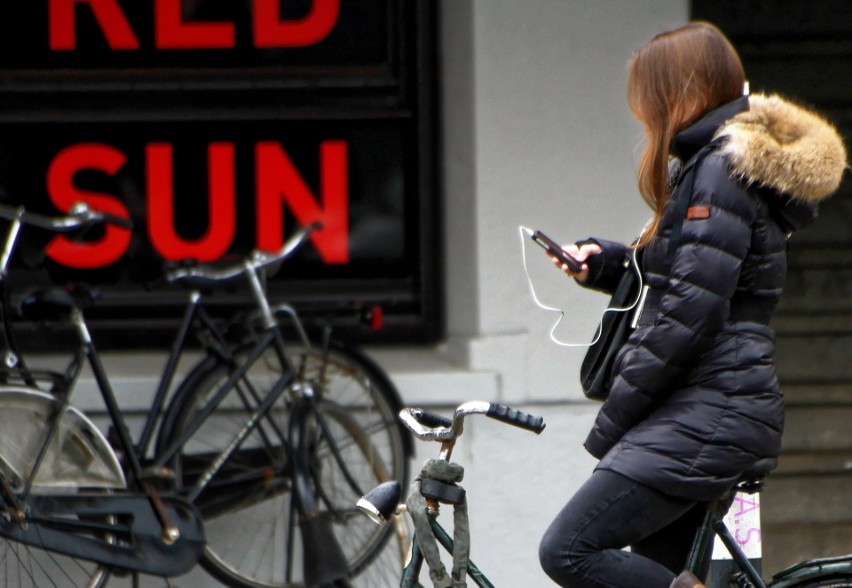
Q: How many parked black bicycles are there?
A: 2